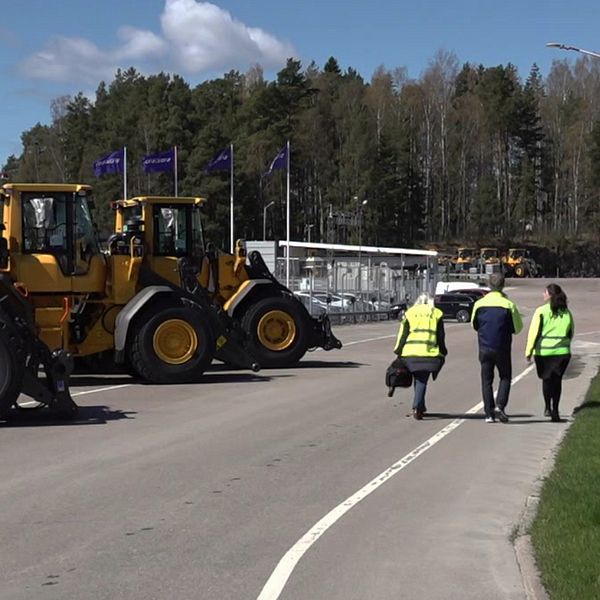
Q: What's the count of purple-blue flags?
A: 4